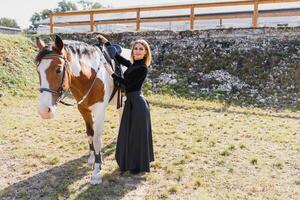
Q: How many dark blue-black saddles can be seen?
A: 1